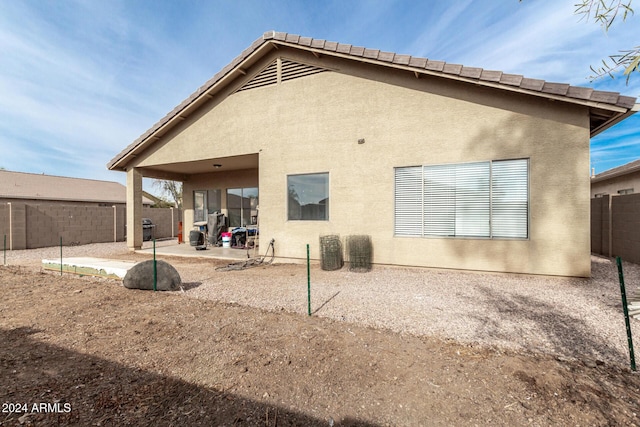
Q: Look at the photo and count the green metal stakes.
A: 5